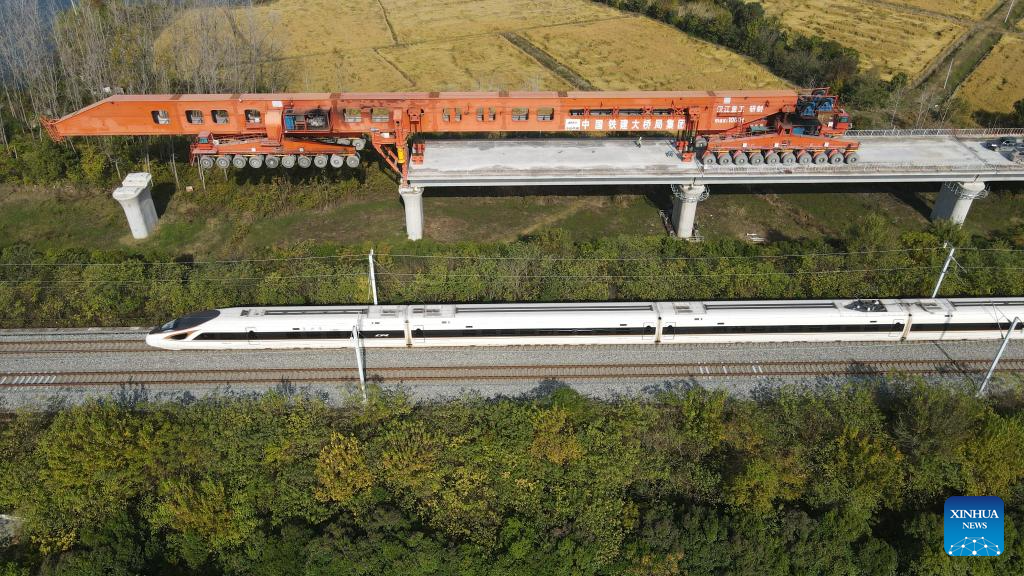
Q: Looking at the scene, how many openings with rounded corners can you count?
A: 12